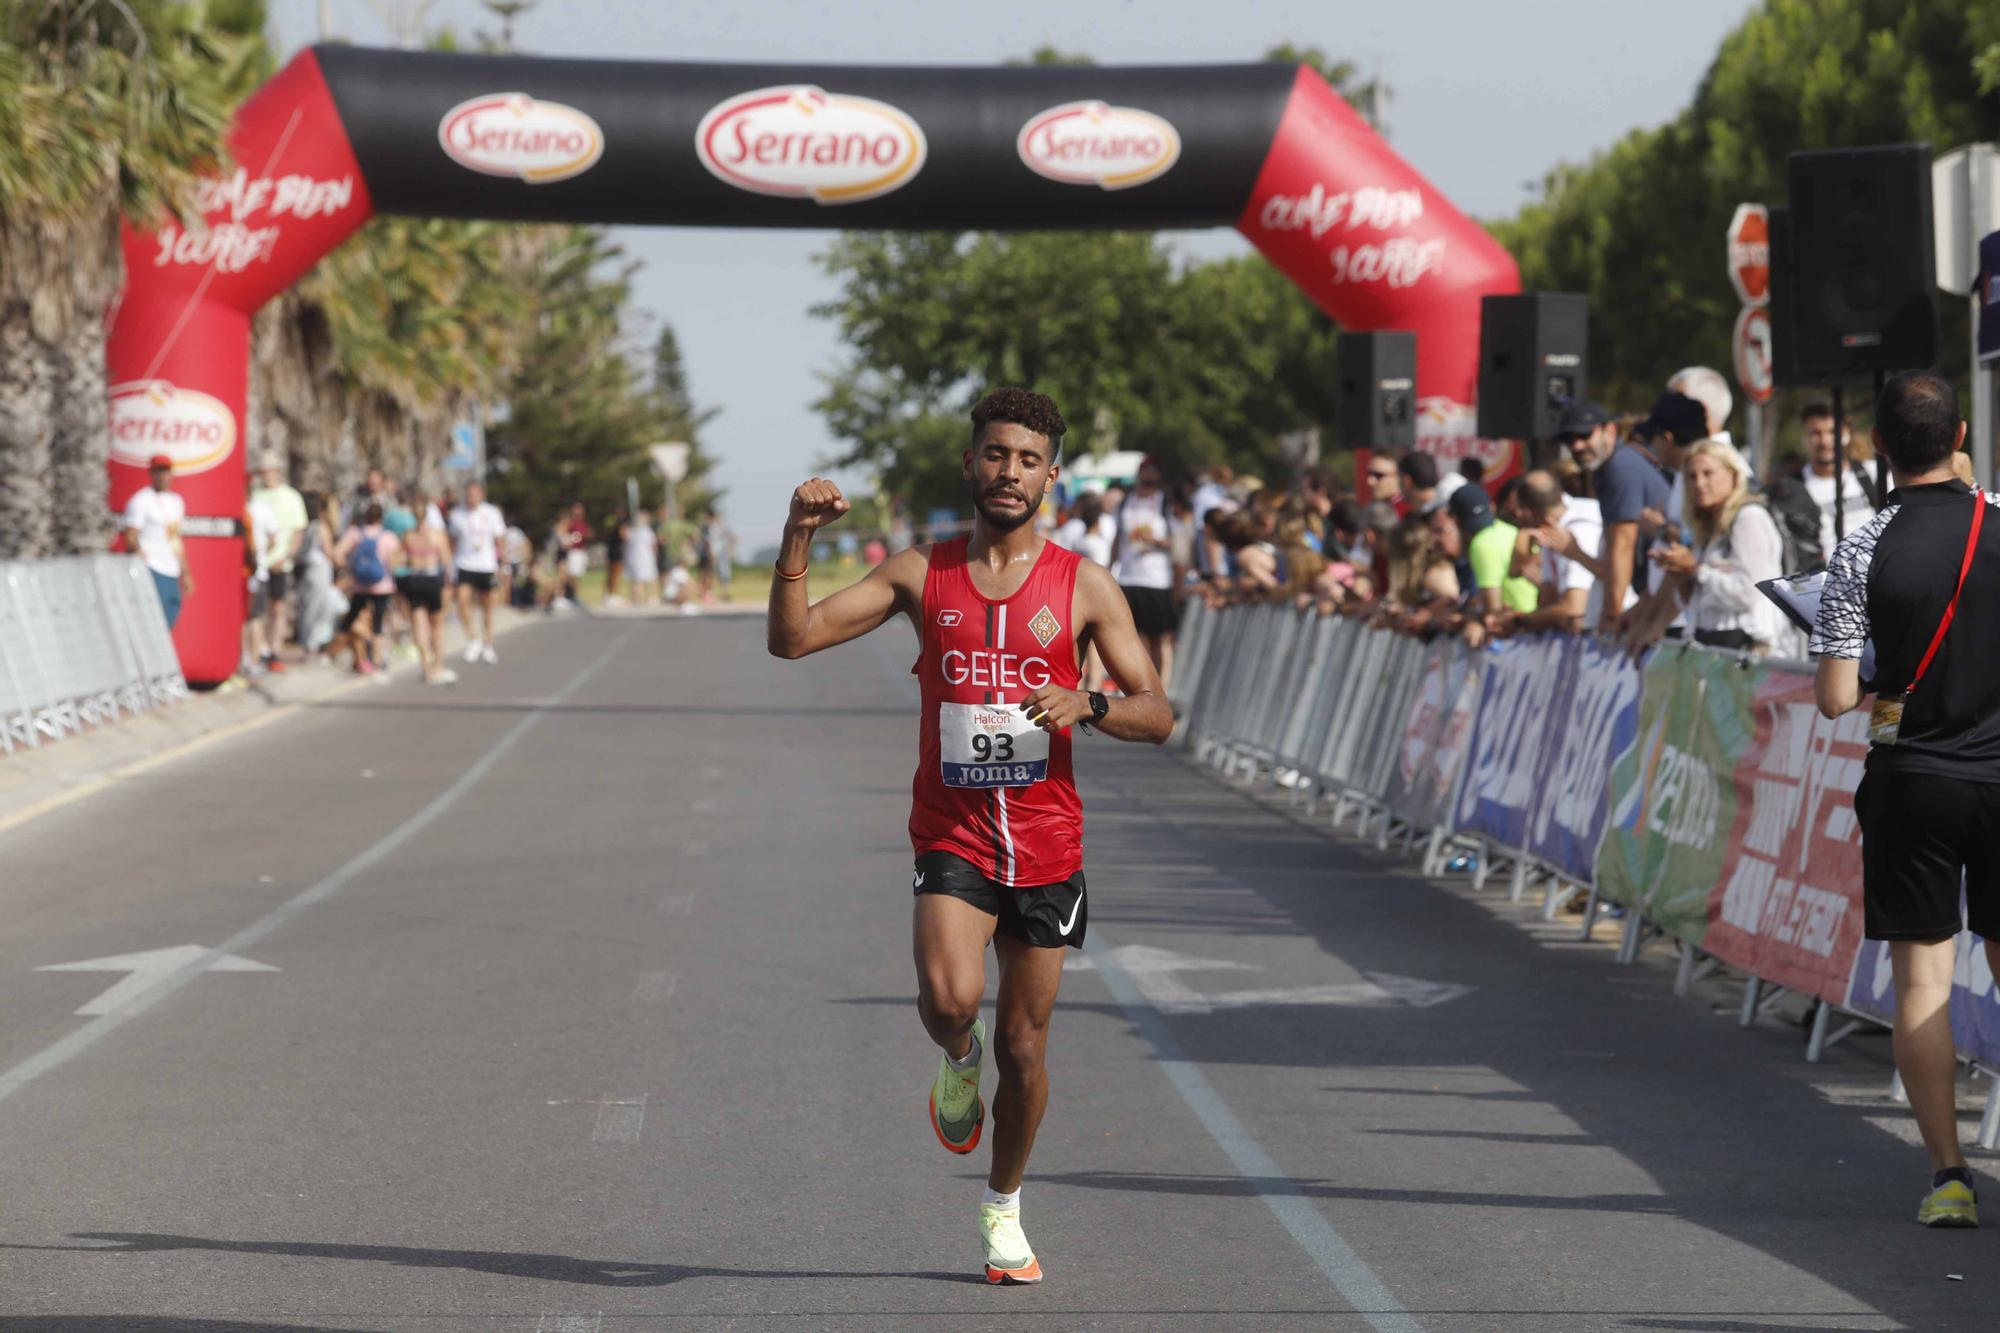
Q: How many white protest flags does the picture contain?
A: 0